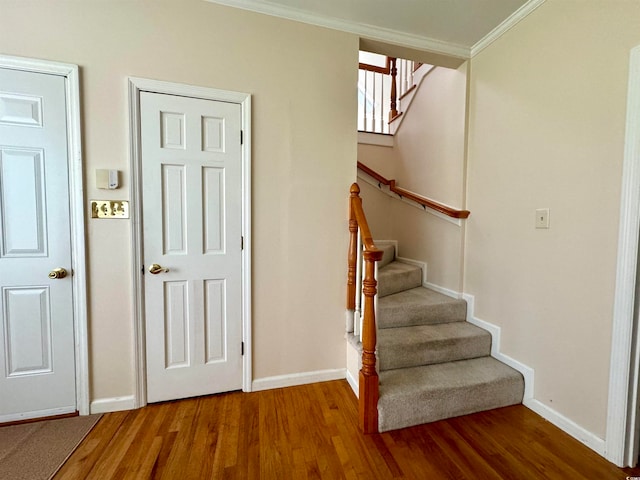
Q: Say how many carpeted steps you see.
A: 5